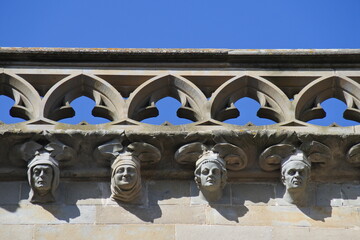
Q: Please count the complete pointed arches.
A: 3